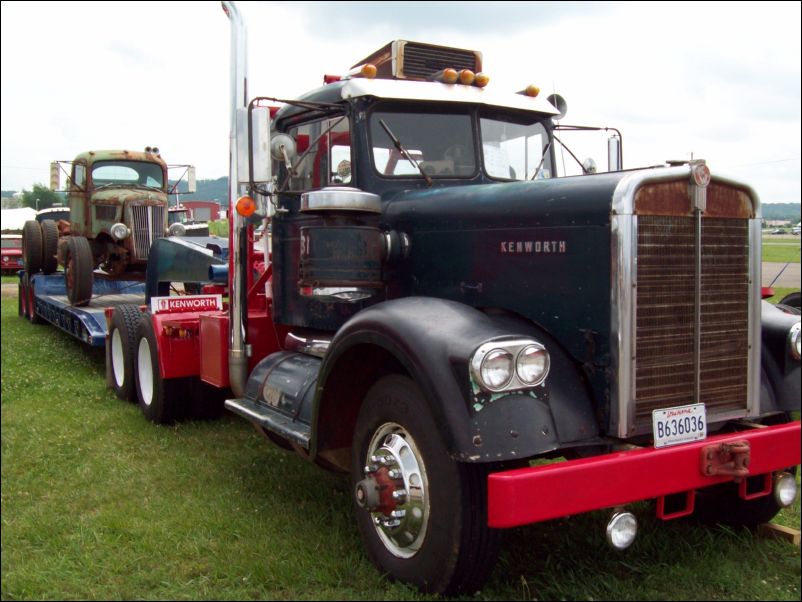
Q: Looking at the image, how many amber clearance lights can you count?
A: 5